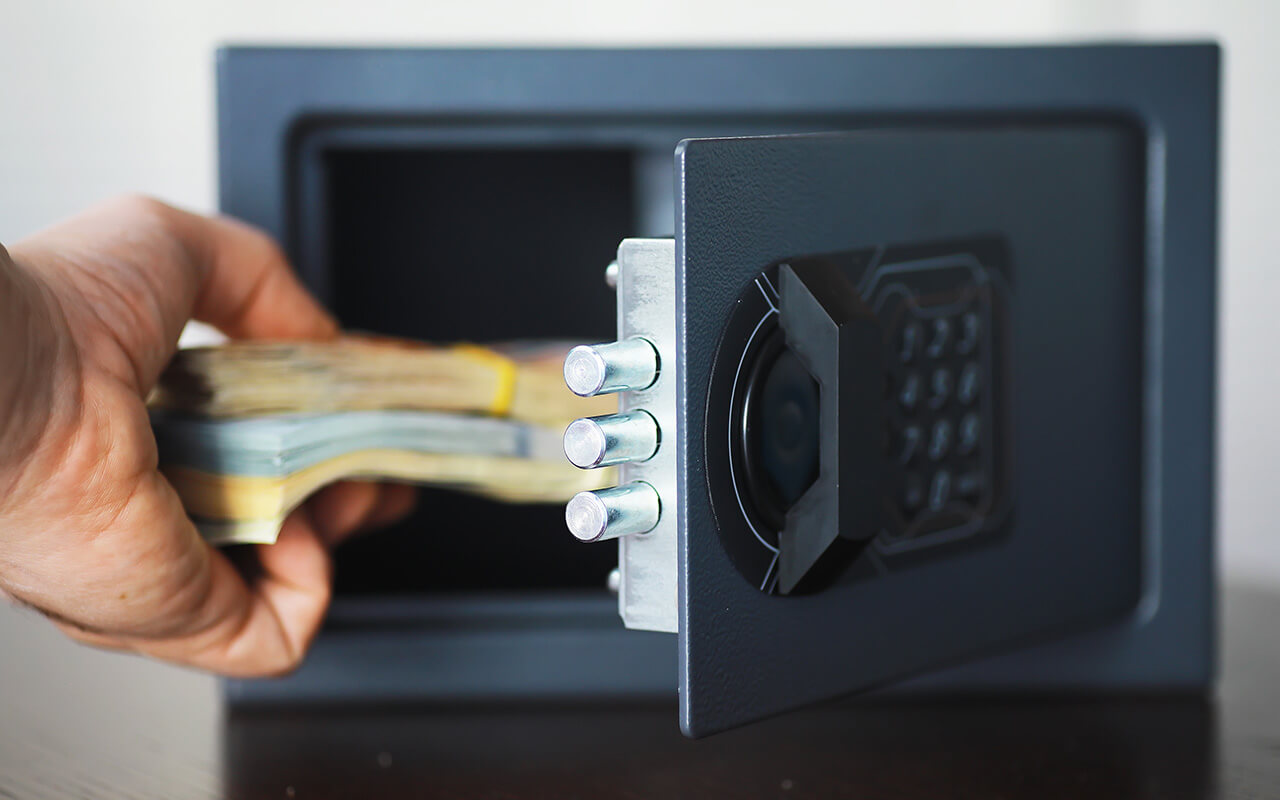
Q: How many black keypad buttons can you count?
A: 12